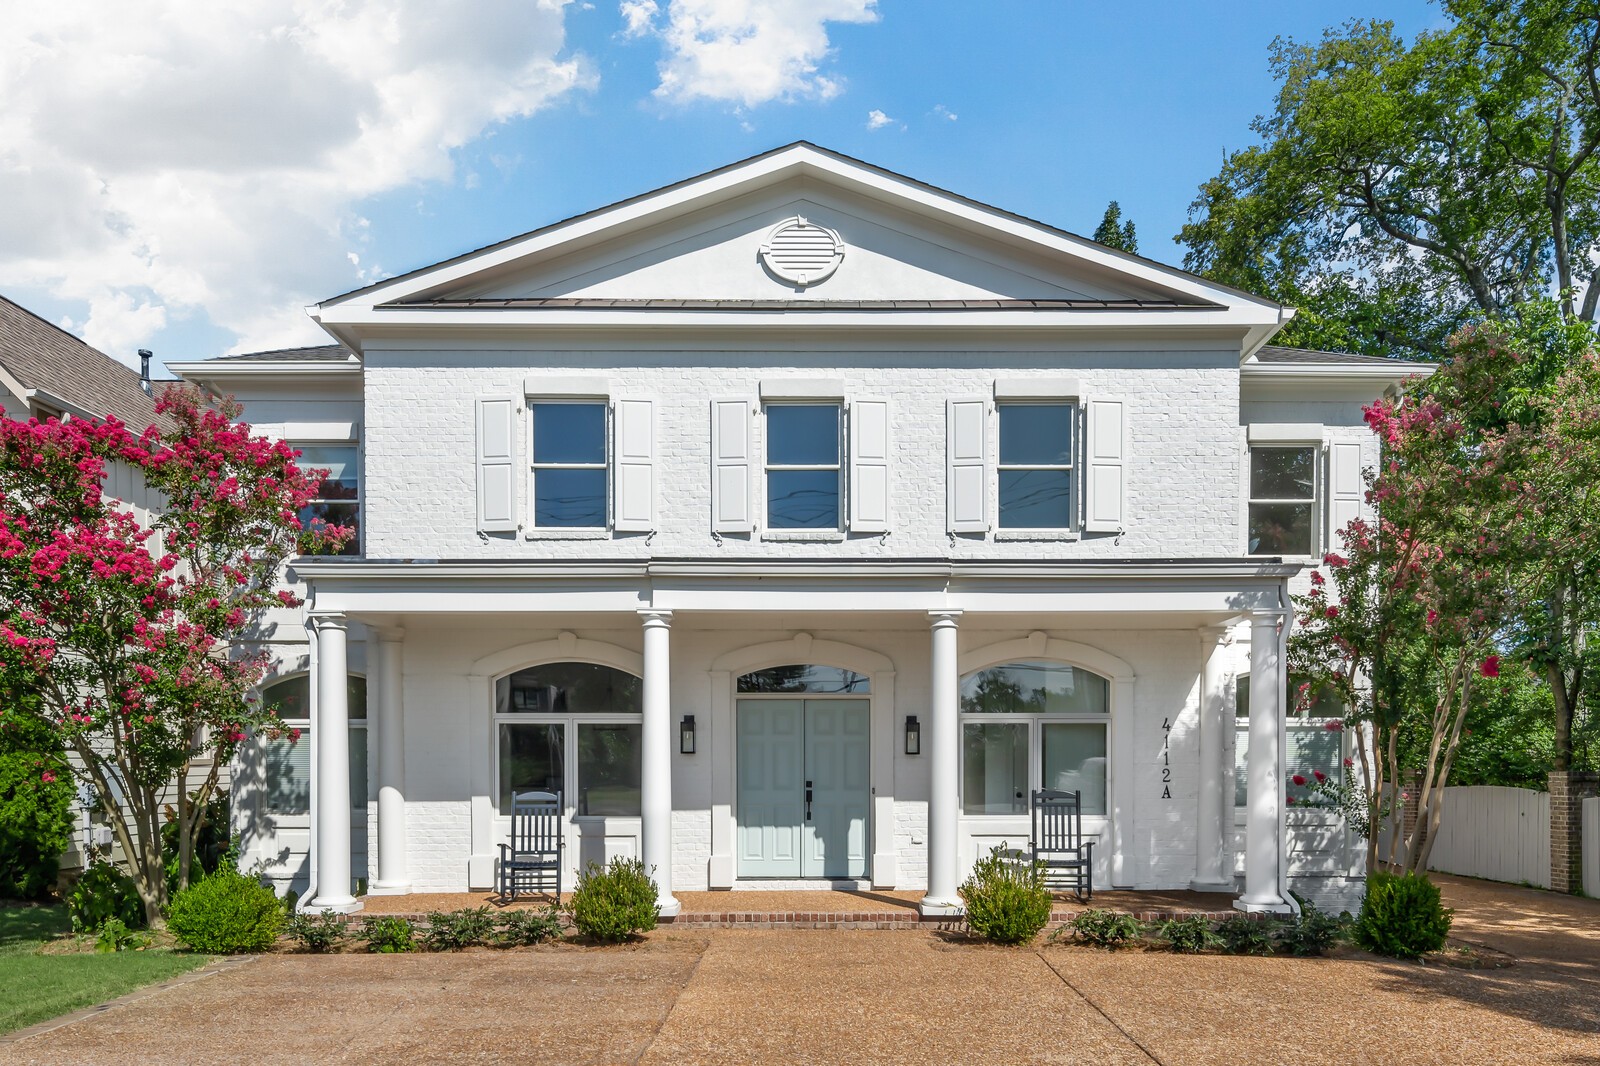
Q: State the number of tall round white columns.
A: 6